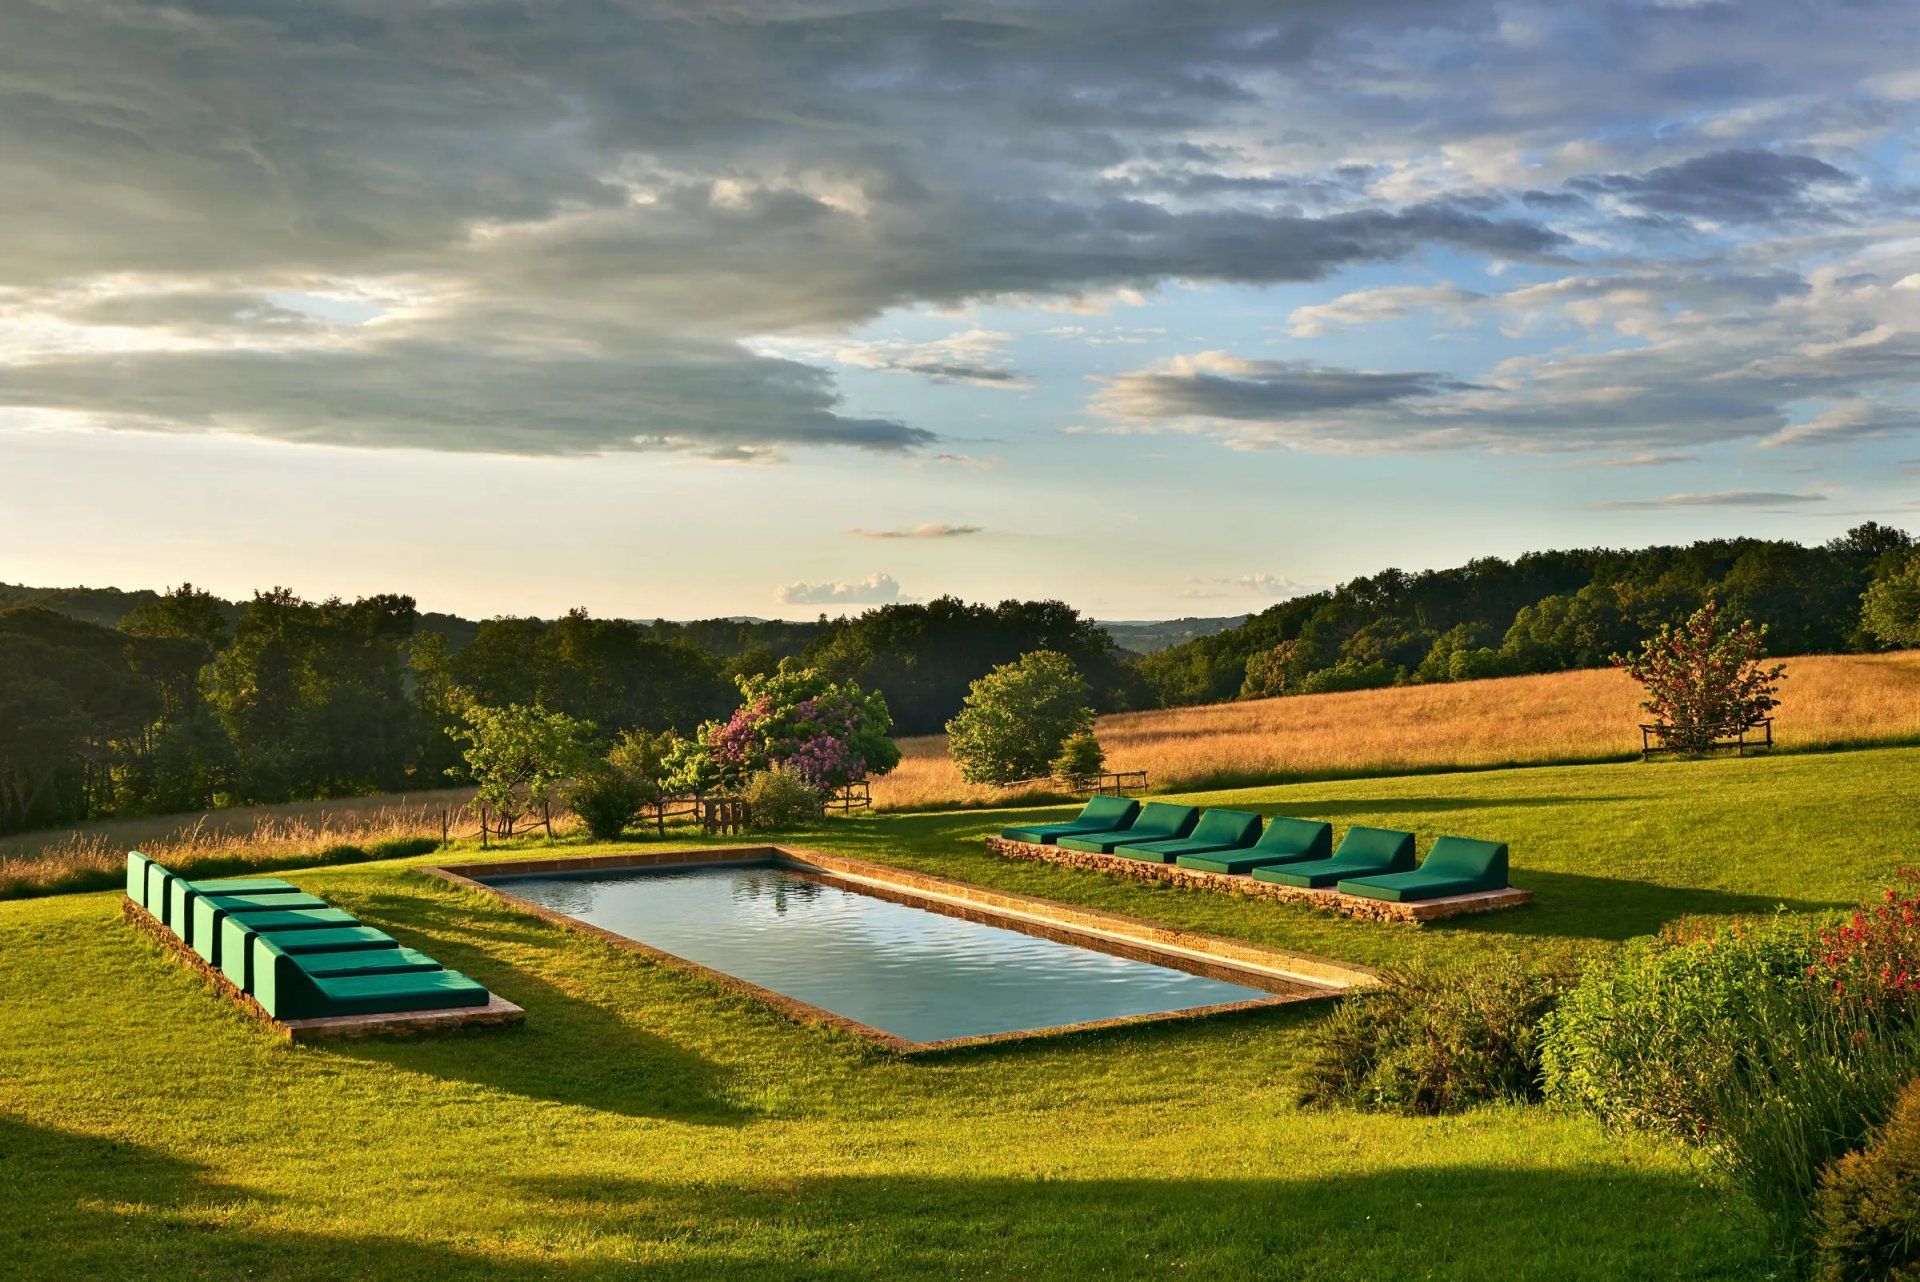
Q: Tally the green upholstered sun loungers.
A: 12